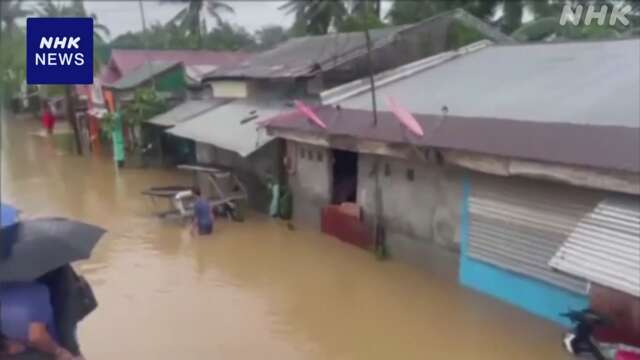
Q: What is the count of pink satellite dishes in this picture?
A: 2